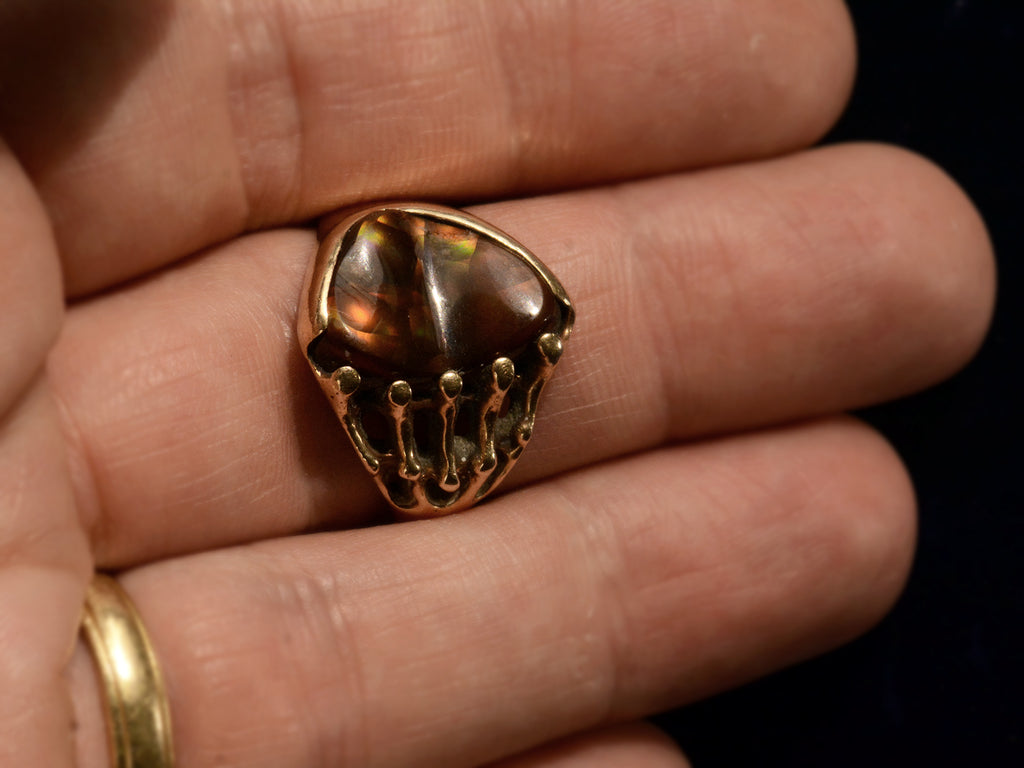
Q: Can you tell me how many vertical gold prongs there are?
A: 5